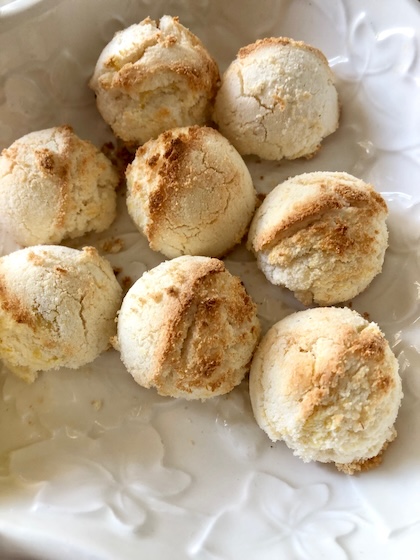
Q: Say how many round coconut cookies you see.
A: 8